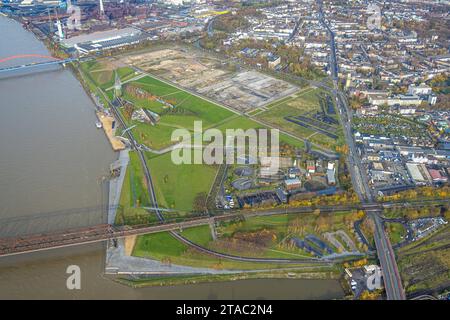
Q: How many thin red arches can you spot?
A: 1